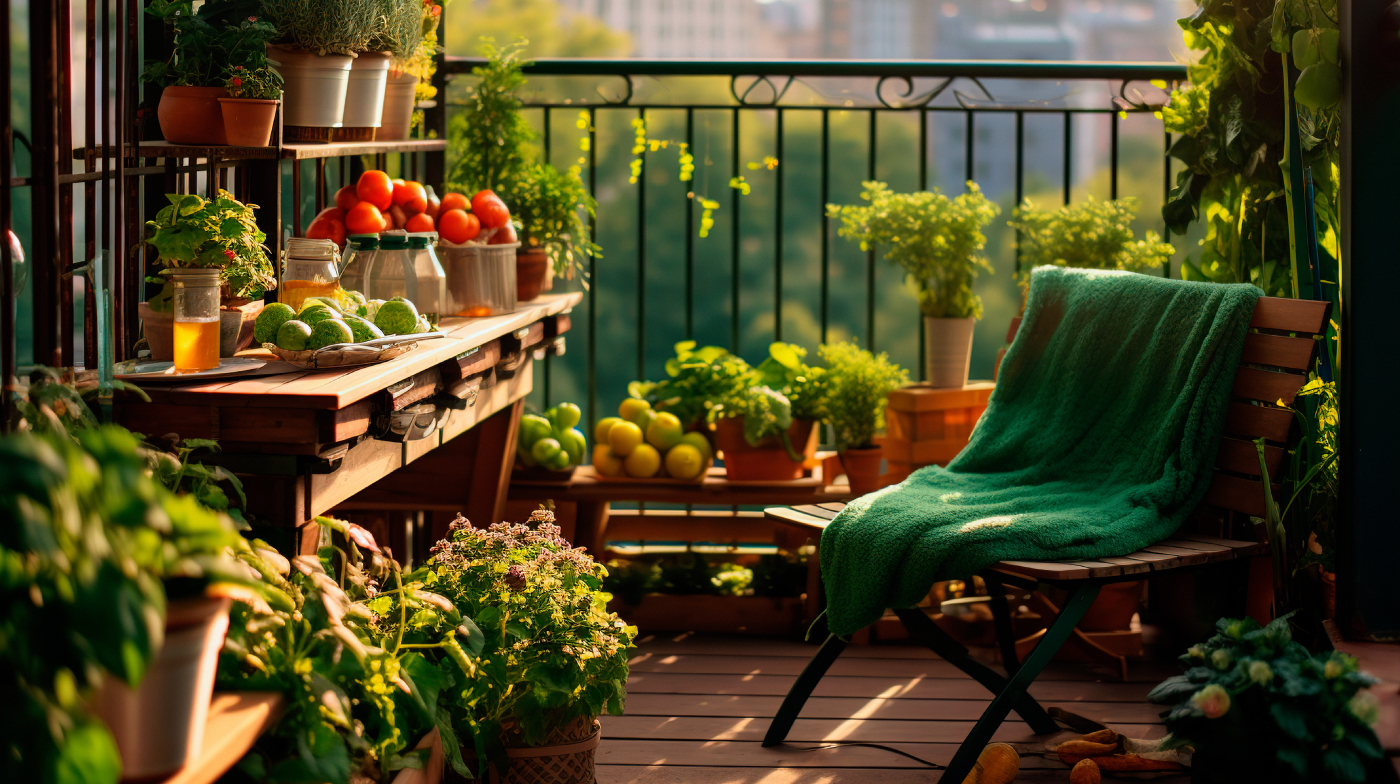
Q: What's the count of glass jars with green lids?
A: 3